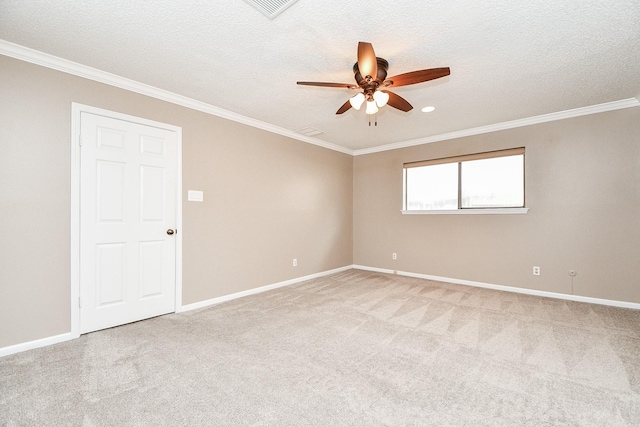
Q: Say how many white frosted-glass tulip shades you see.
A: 3